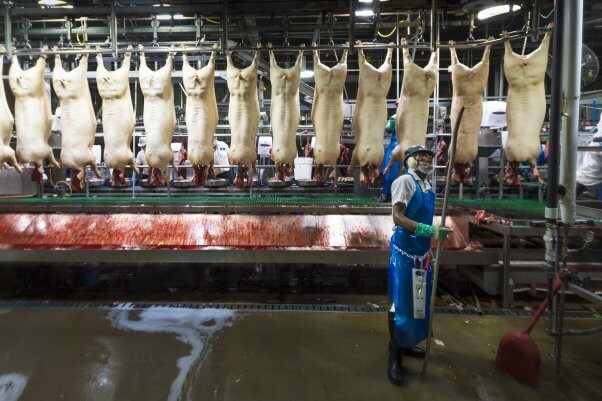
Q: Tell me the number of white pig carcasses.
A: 13